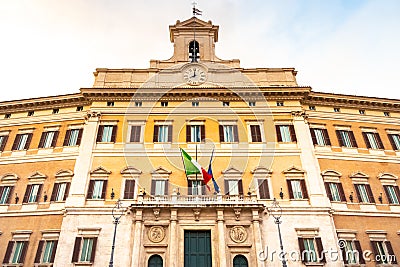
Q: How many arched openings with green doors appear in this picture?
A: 2